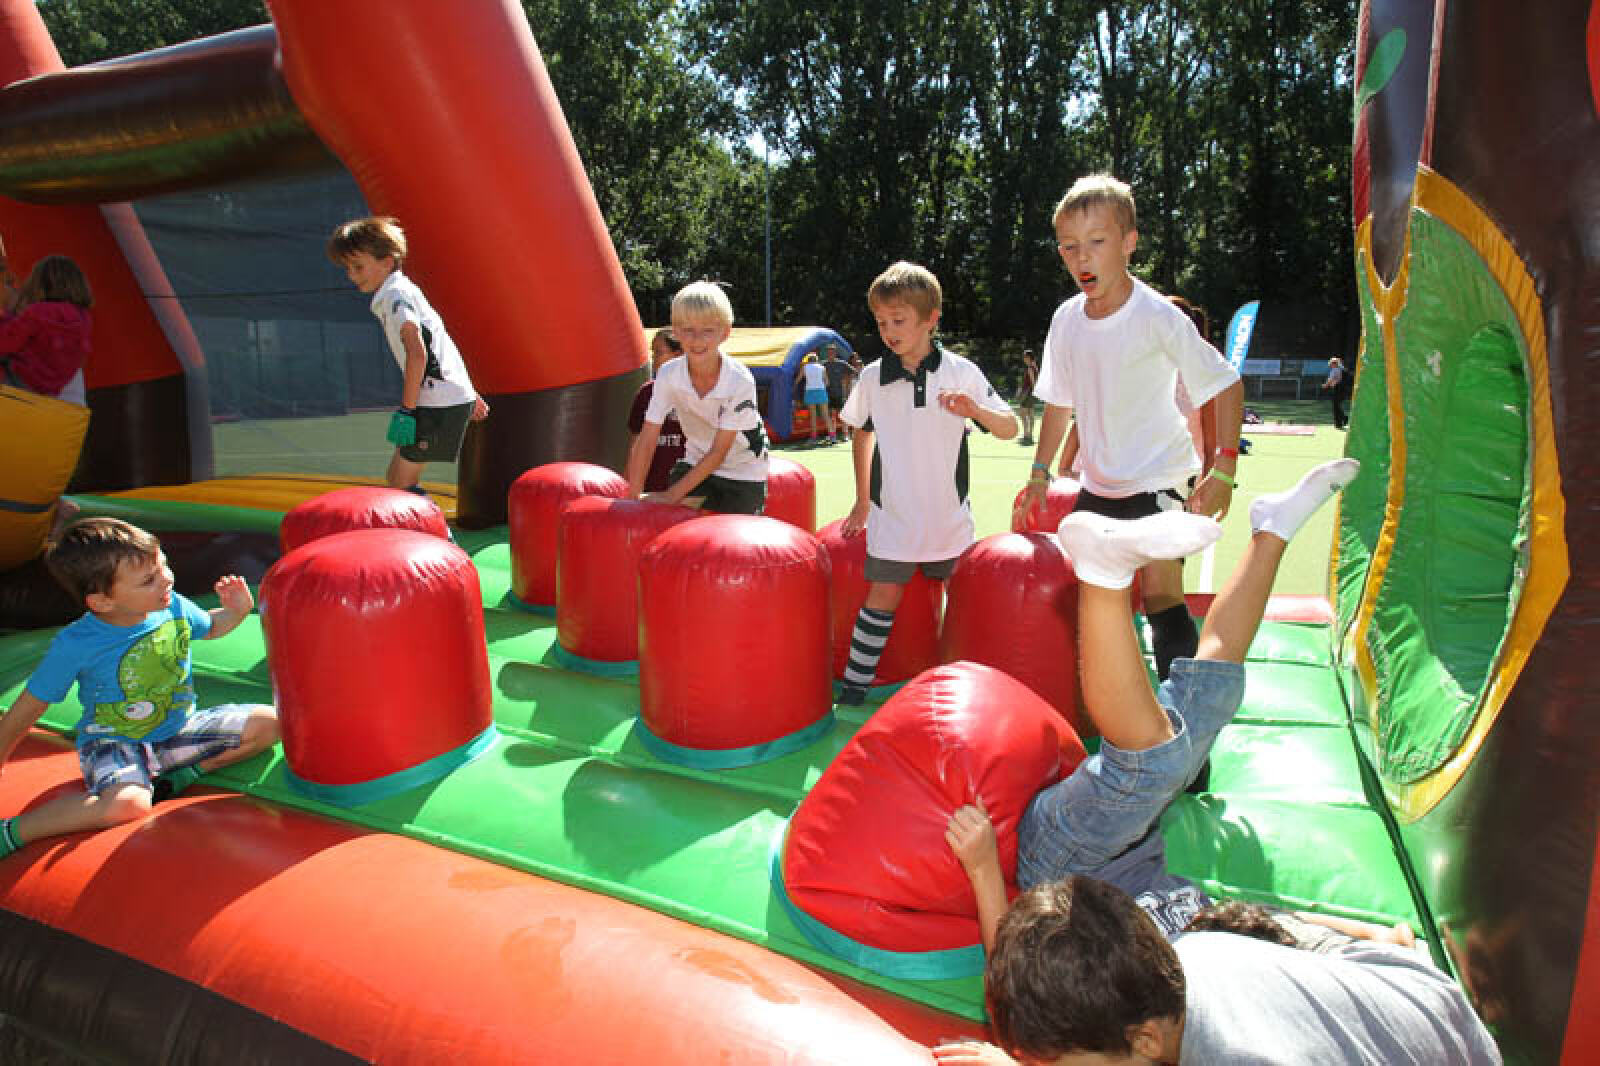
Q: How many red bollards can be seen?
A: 10